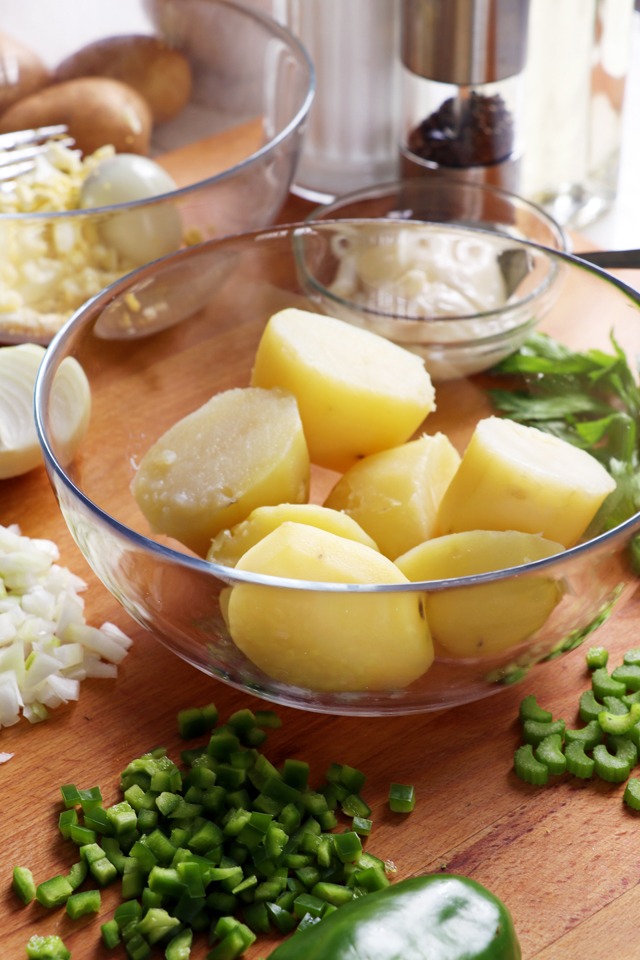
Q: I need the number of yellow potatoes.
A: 7